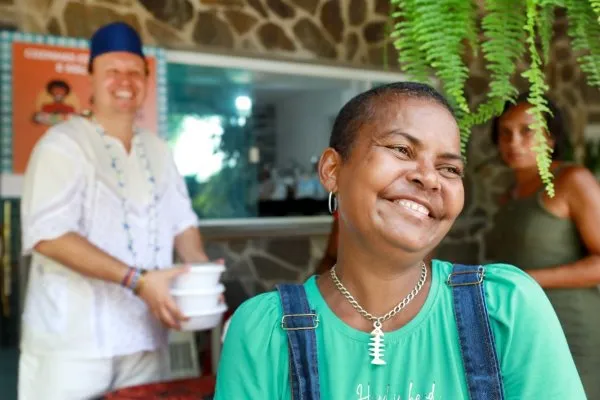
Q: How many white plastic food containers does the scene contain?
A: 3